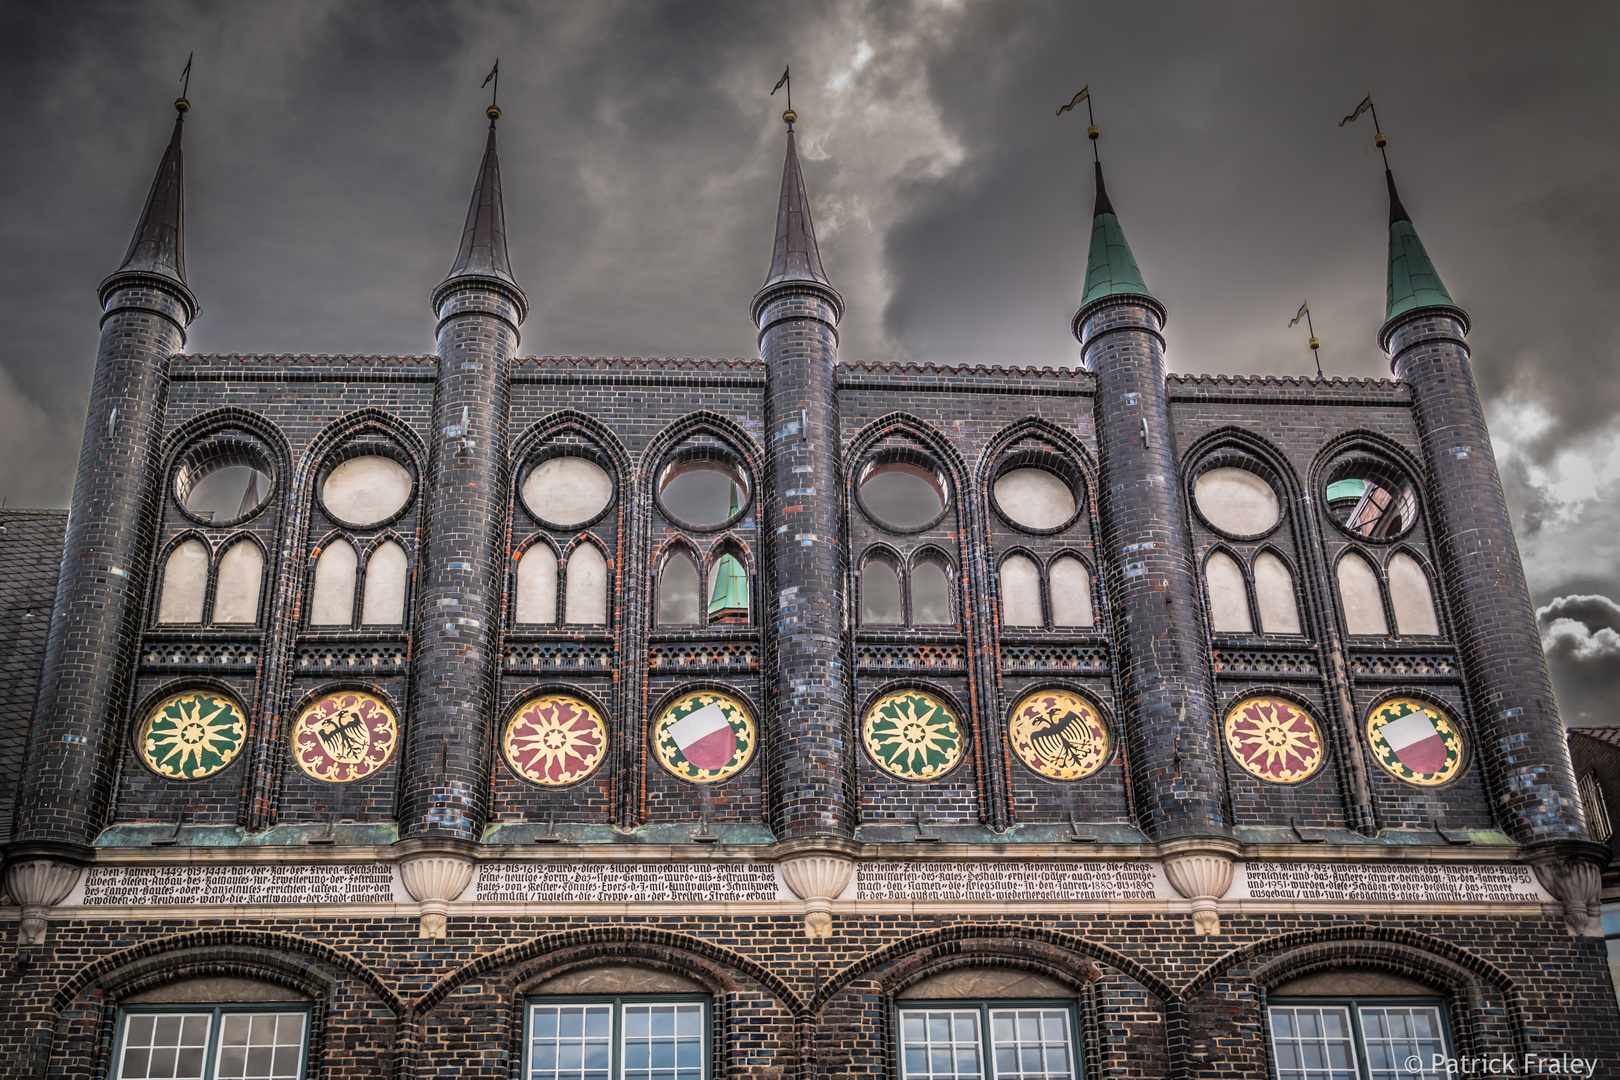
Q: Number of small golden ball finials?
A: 6